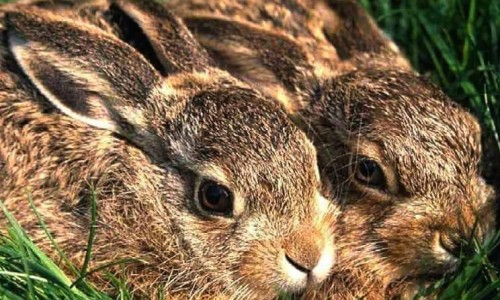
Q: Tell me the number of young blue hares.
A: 2